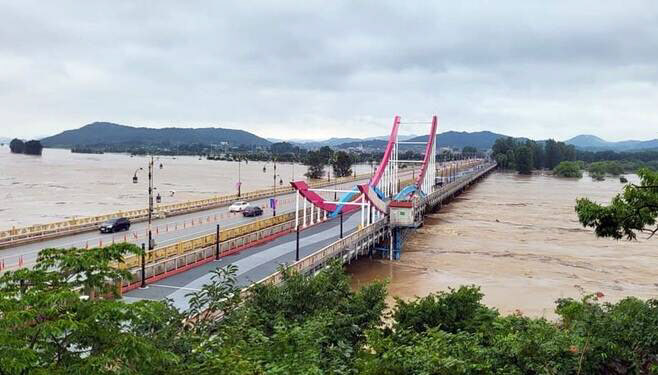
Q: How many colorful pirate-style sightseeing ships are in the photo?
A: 0